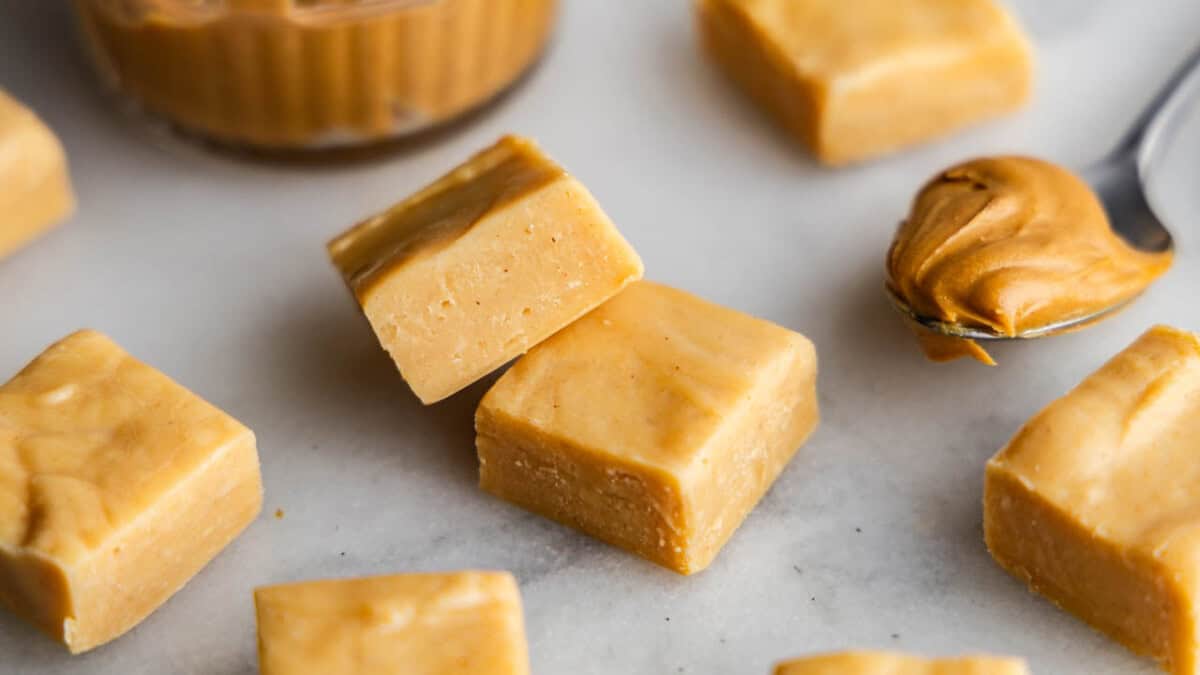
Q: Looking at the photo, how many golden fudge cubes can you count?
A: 8